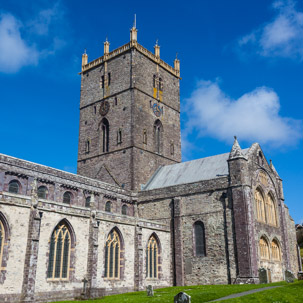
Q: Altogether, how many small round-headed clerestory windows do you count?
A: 6